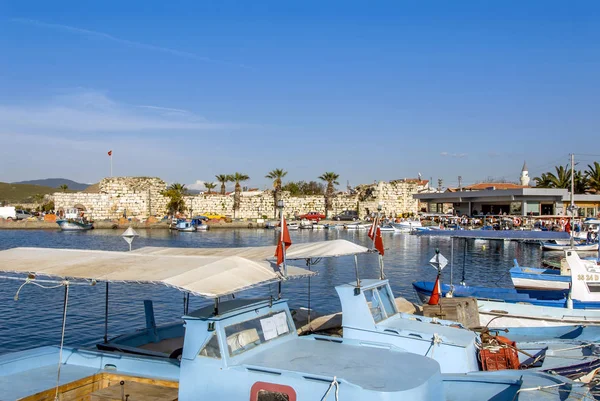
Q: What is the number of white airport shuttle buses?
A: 0